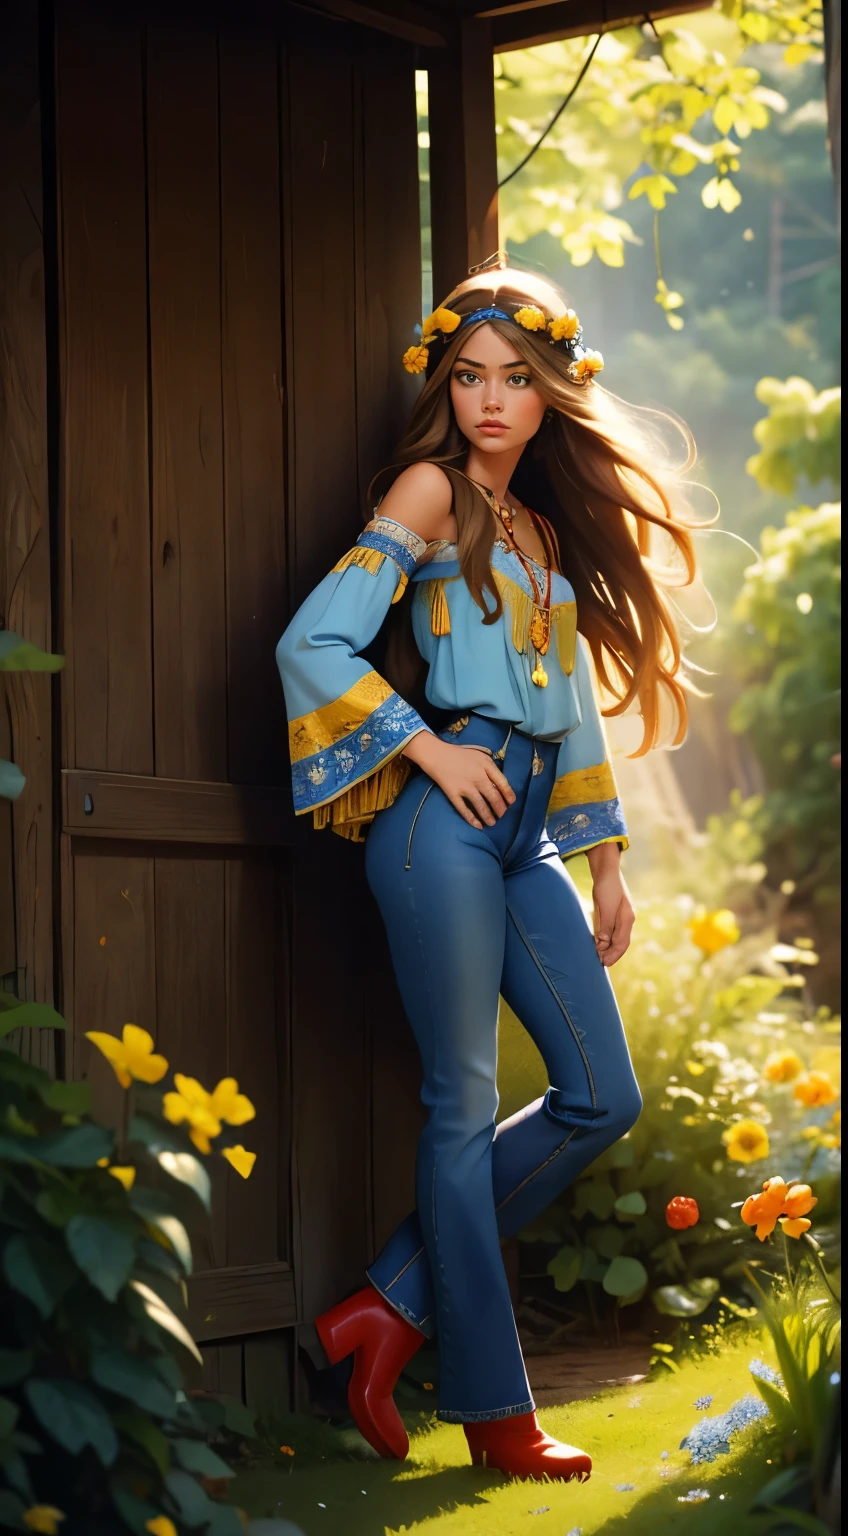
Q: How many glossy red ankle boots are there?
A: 2